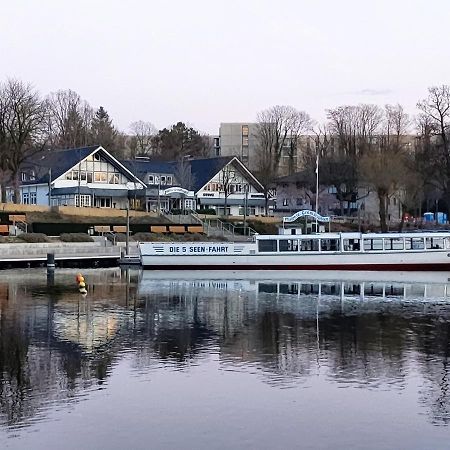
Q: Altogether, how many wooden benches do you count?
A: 7